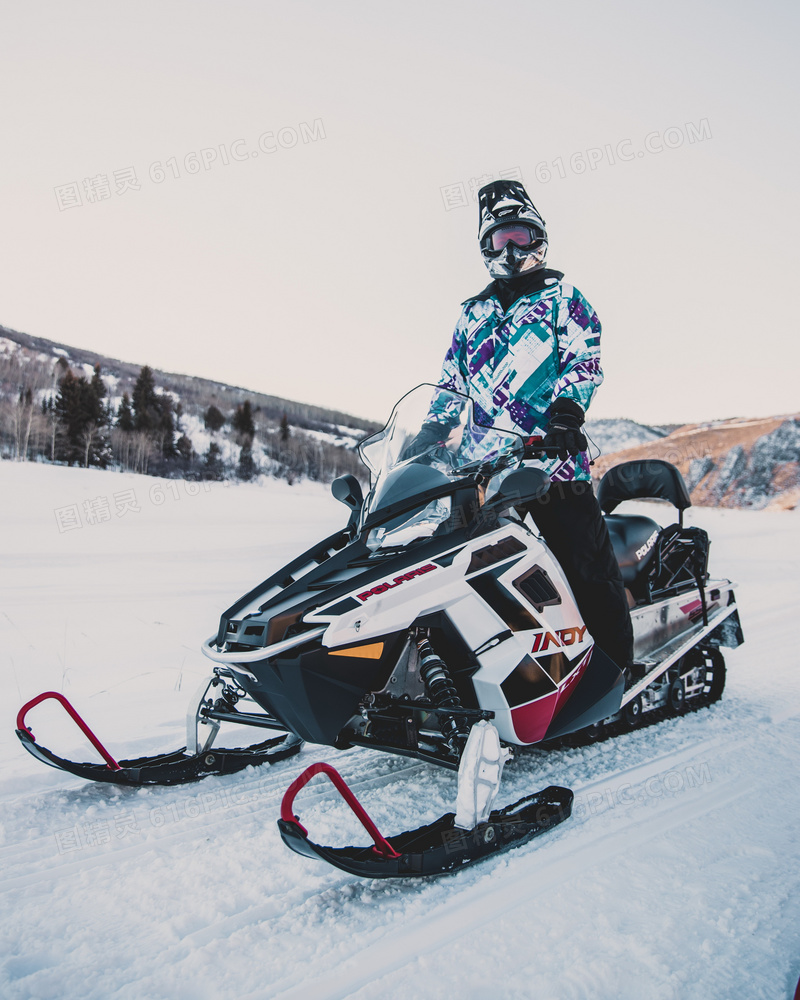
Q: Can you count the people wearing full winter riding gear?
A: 1